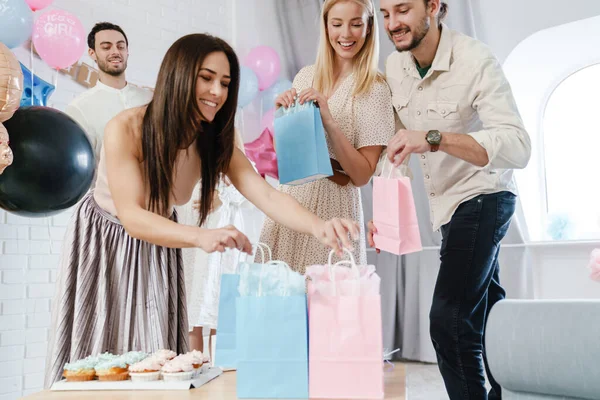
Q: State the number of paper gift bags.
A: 5